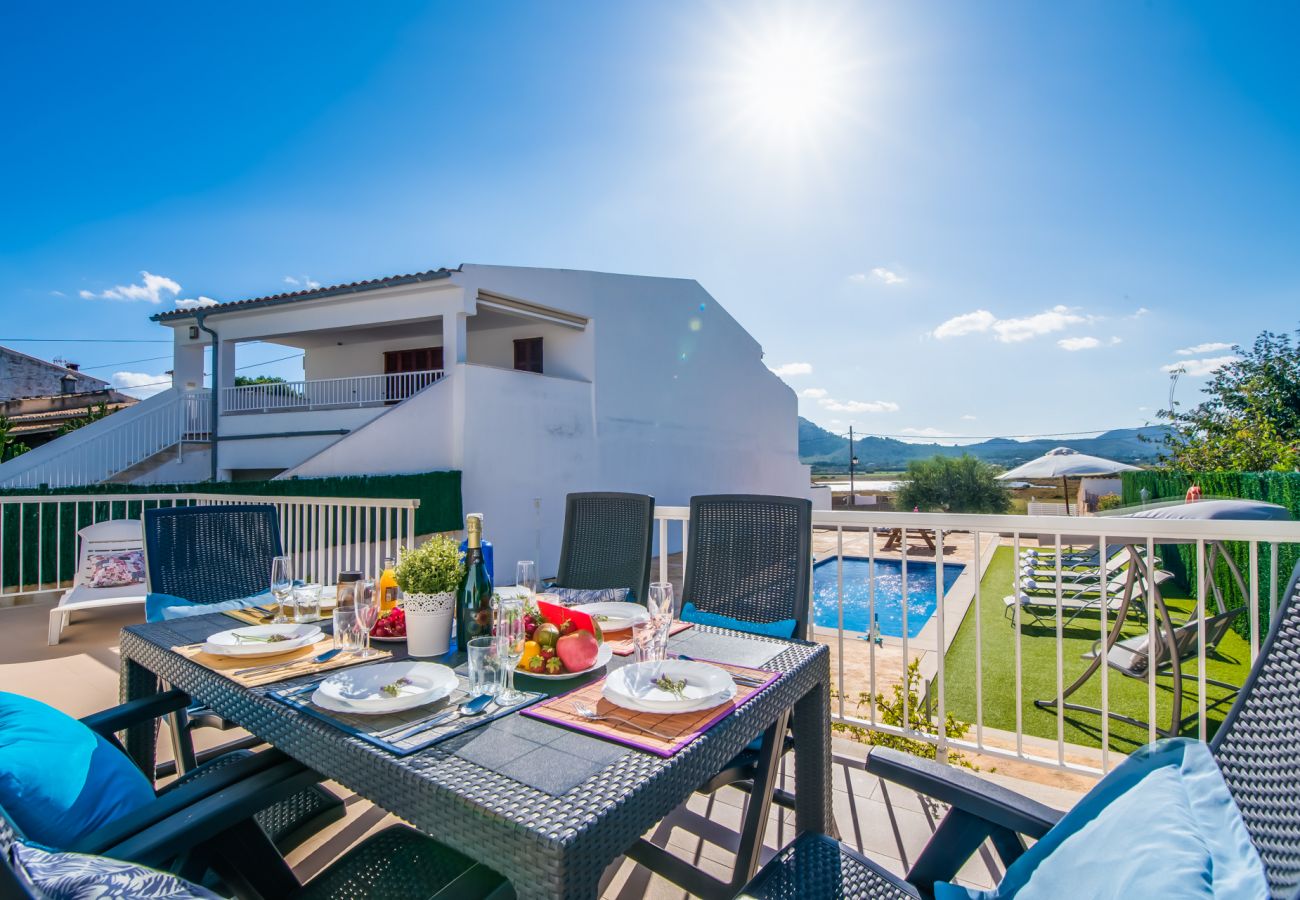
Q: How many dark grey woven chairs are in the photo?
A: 6